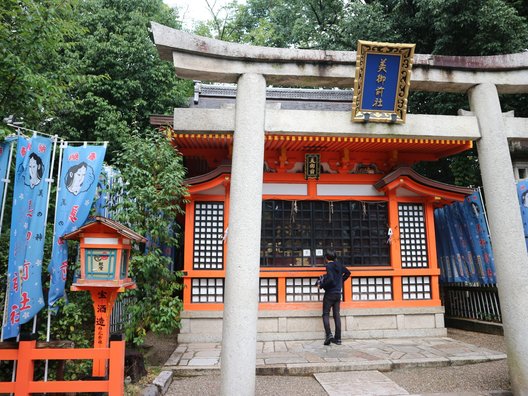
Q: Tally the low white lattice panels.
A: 5